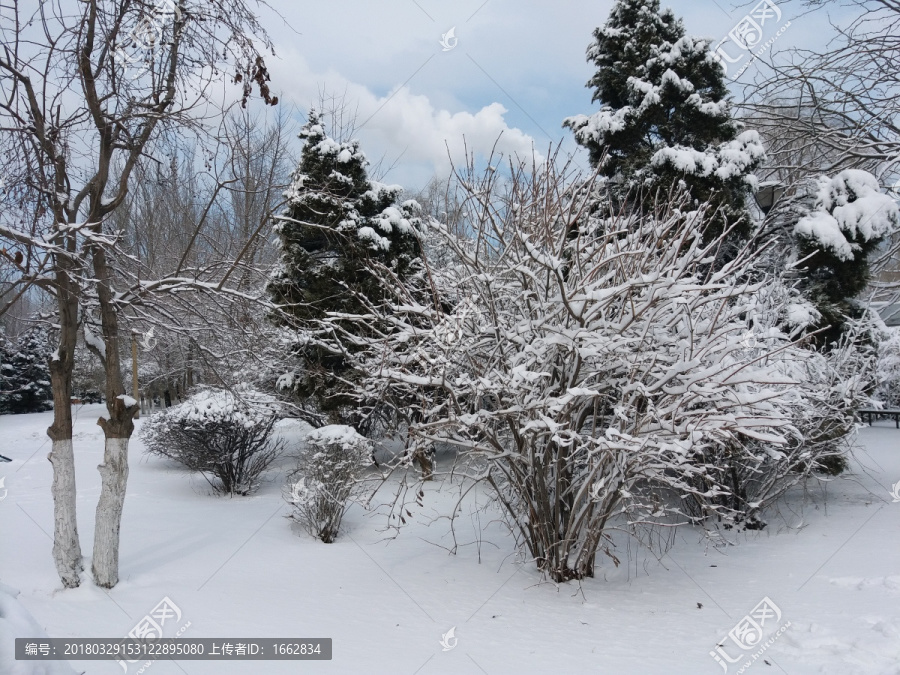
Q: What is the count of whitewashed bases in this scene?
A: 2